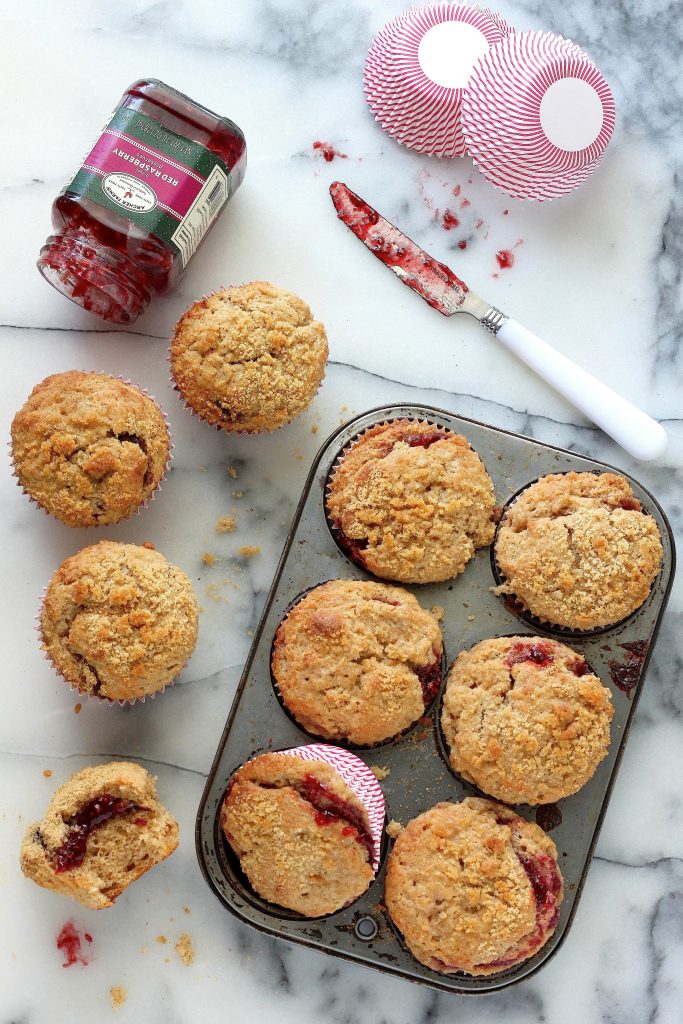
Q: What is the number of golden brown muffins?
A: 10